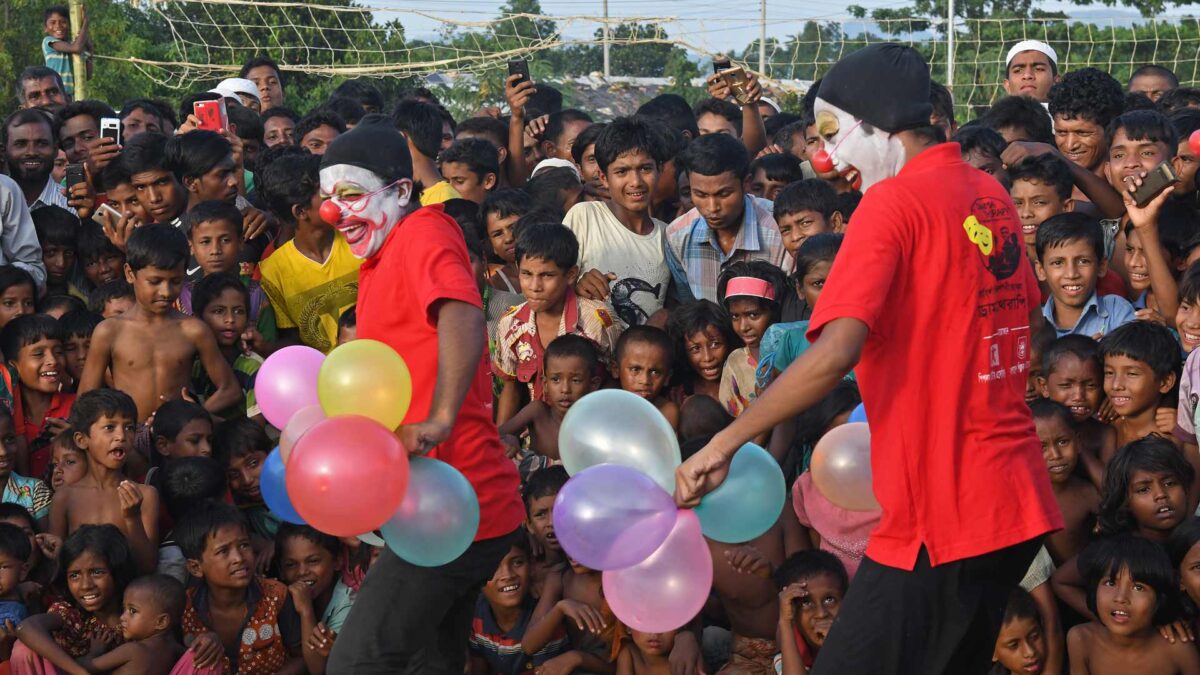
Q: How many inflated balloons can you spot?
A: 12